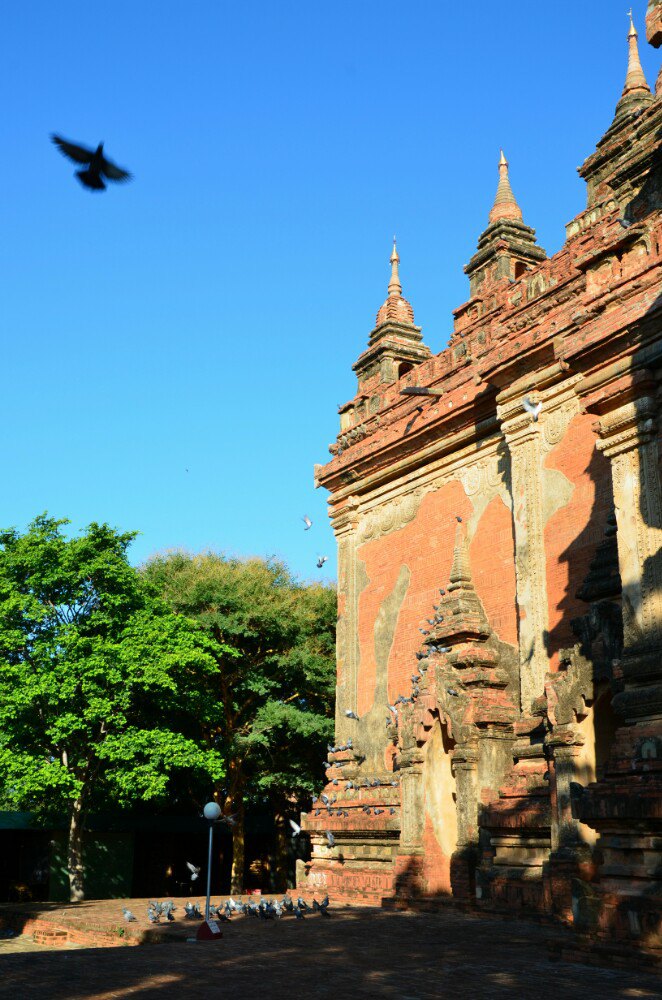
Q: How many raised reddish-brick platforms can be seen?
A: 1